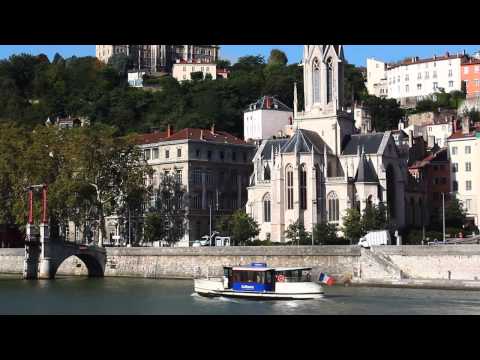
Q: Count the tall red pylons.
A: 2